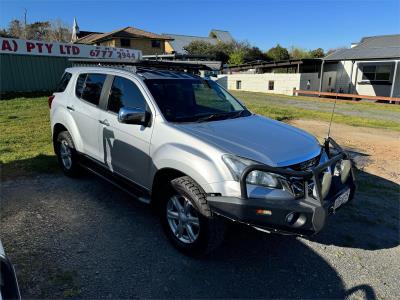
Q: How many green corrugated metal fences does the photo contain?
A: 1